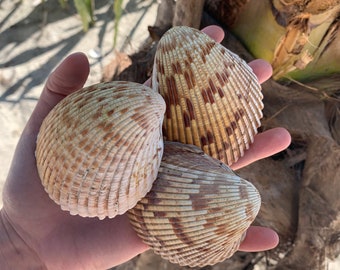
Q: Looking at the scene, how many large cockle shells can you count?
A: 3